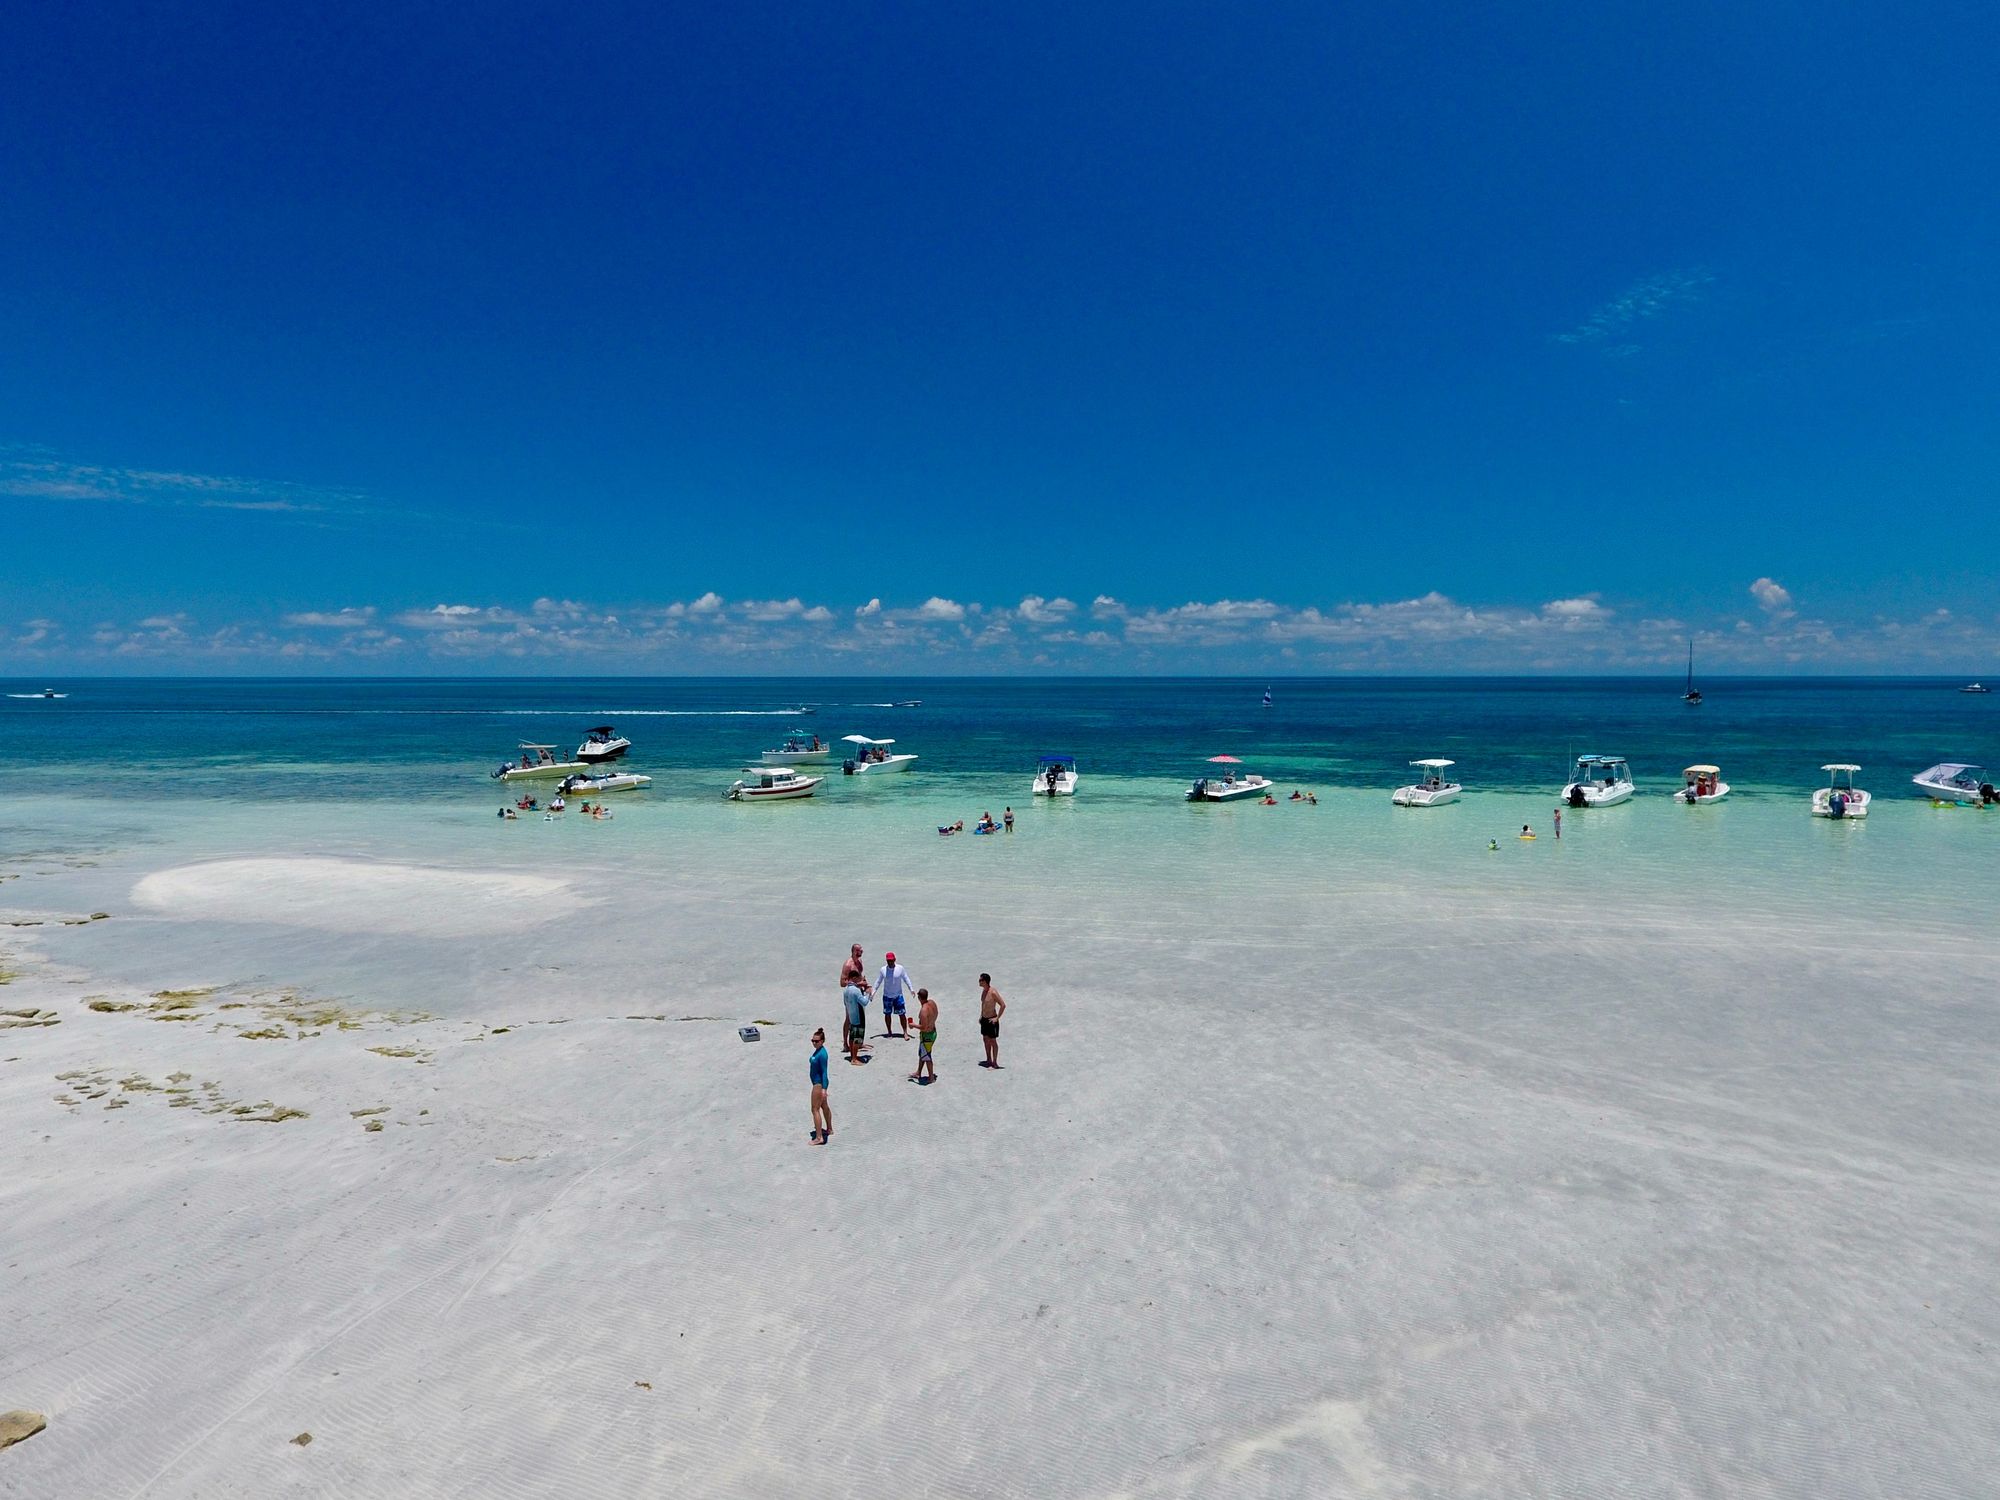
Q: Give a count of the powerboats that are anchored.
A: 13